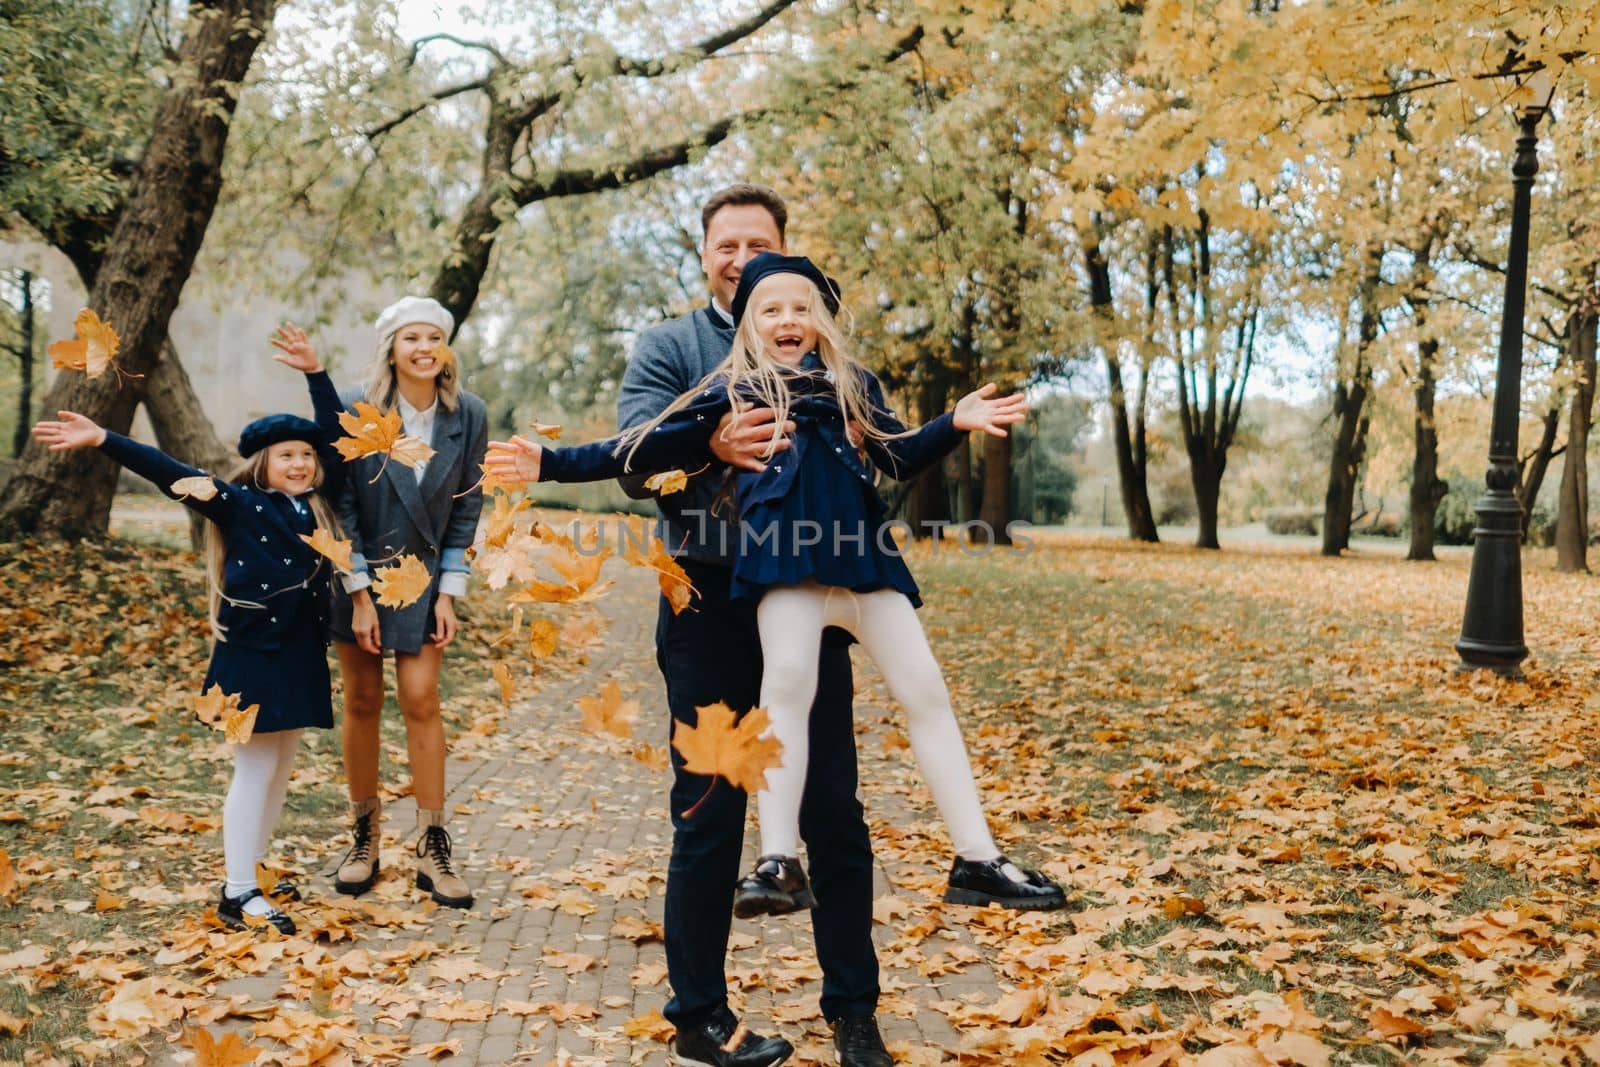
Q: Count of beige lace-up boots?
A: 2